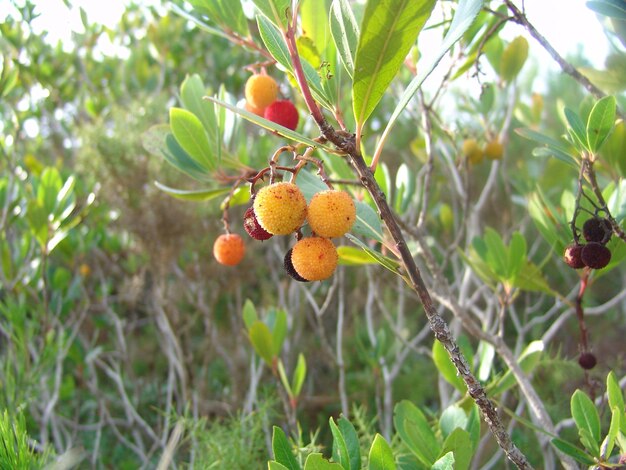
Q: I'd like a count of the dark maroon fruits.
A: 6